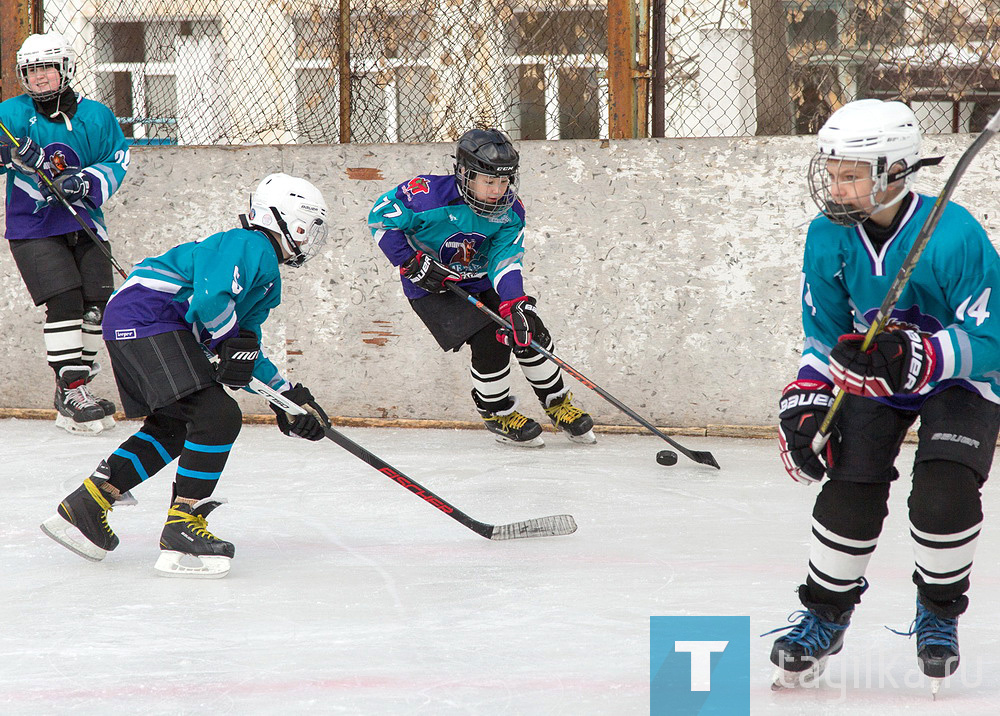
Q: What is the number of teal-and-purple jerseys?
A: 4